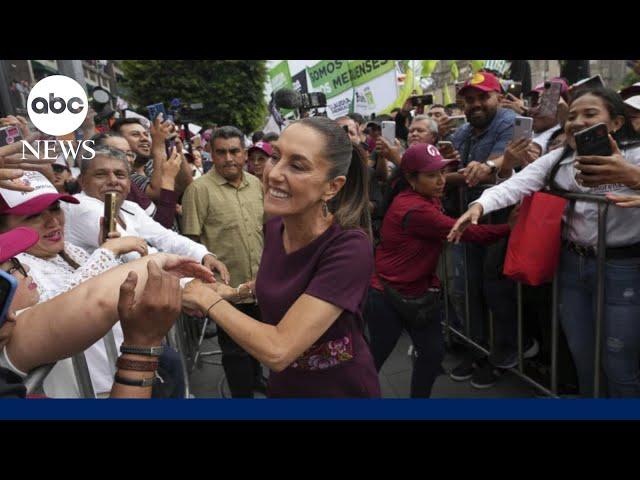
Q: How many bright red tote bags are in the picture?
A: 1